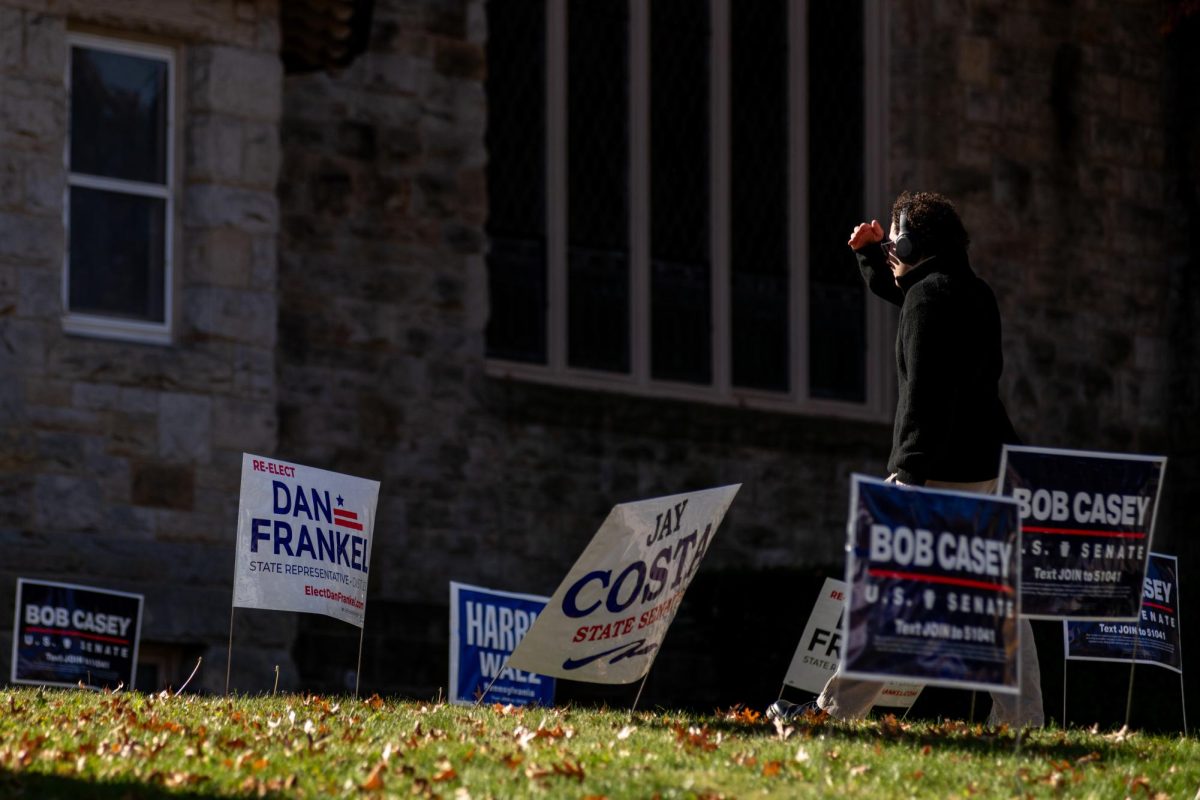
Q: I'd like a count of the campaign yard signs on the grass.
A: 8